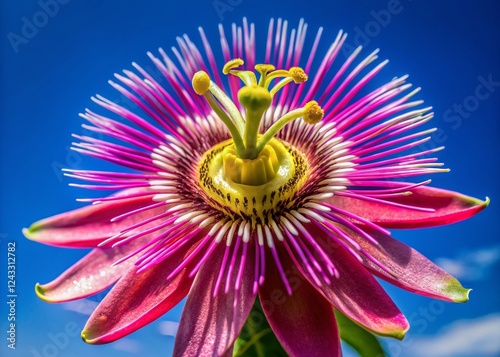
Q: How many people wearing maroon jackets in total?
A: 0